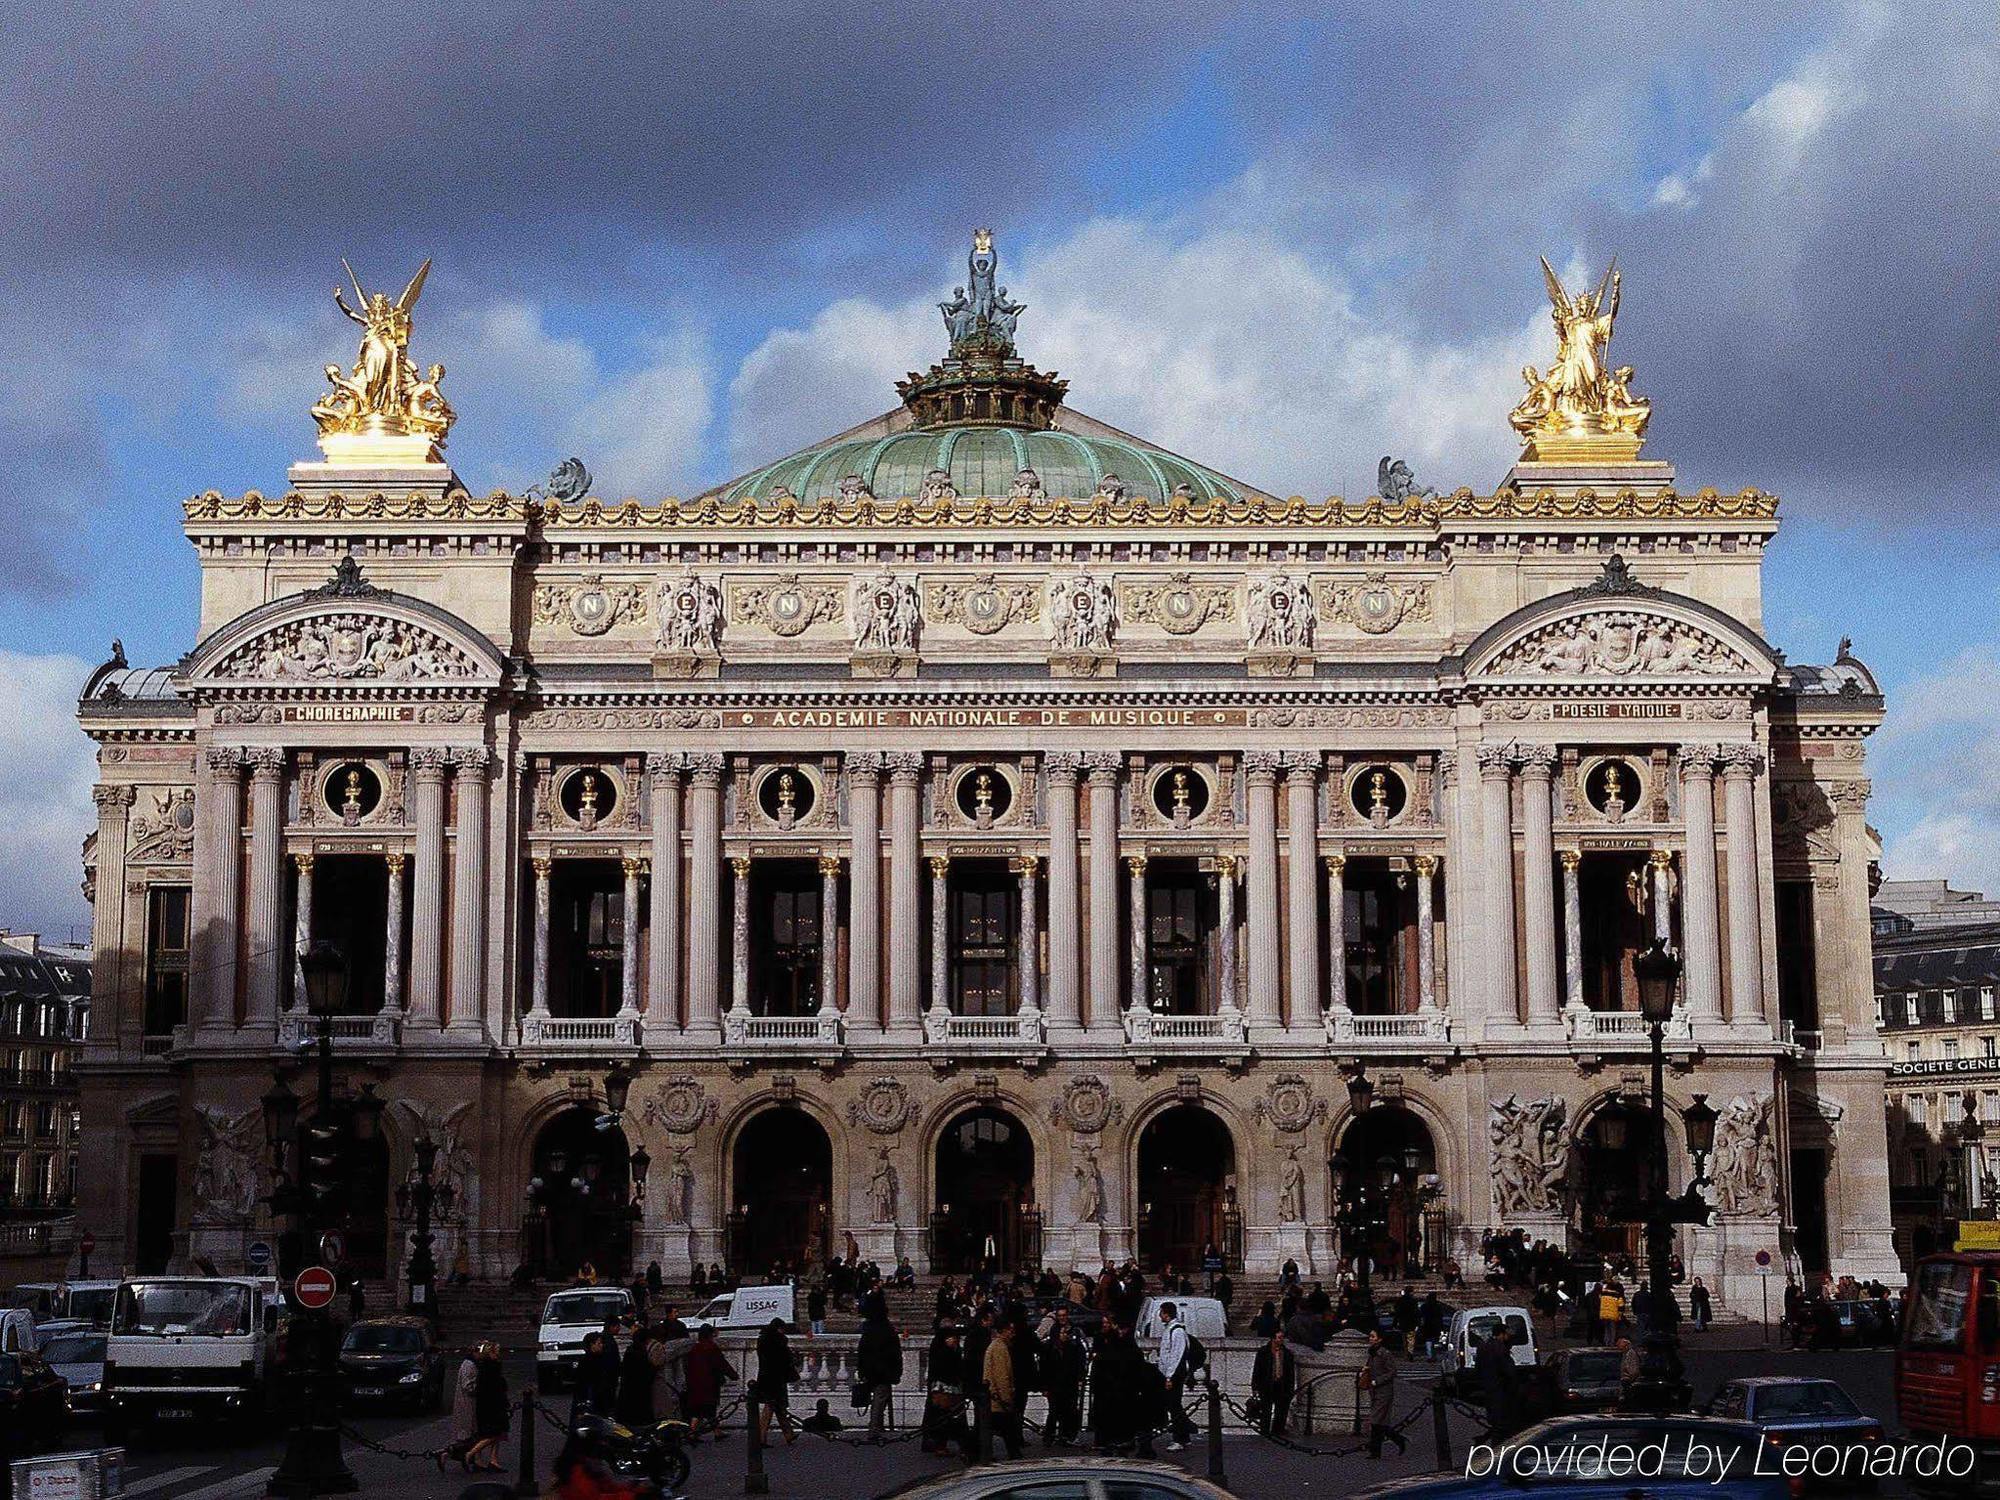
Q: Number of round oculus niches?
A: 7